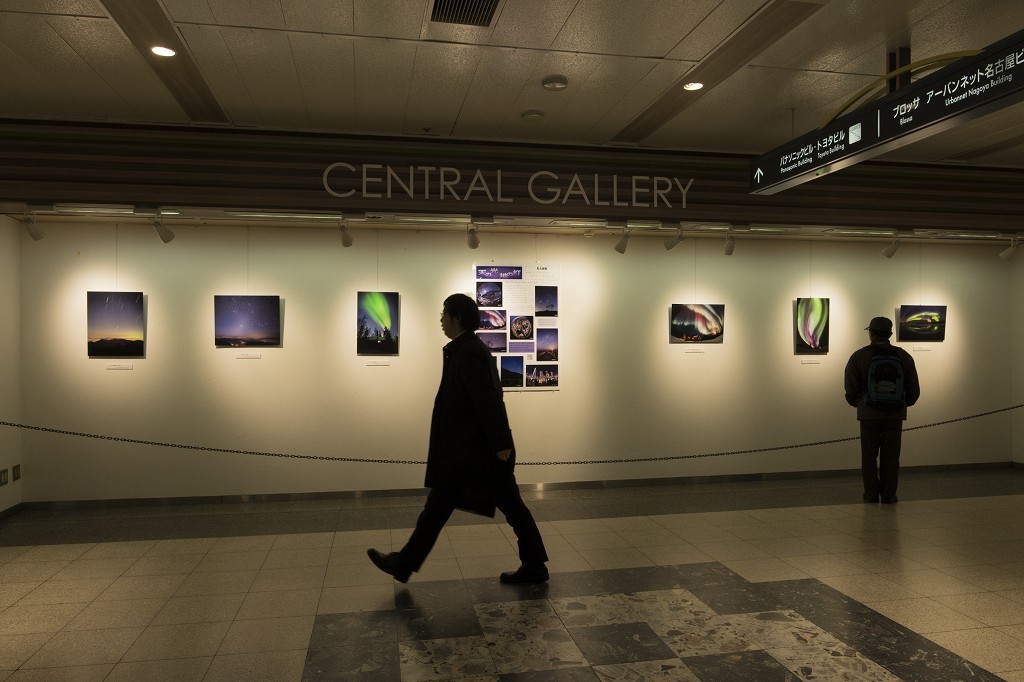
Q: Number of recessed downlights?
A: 2